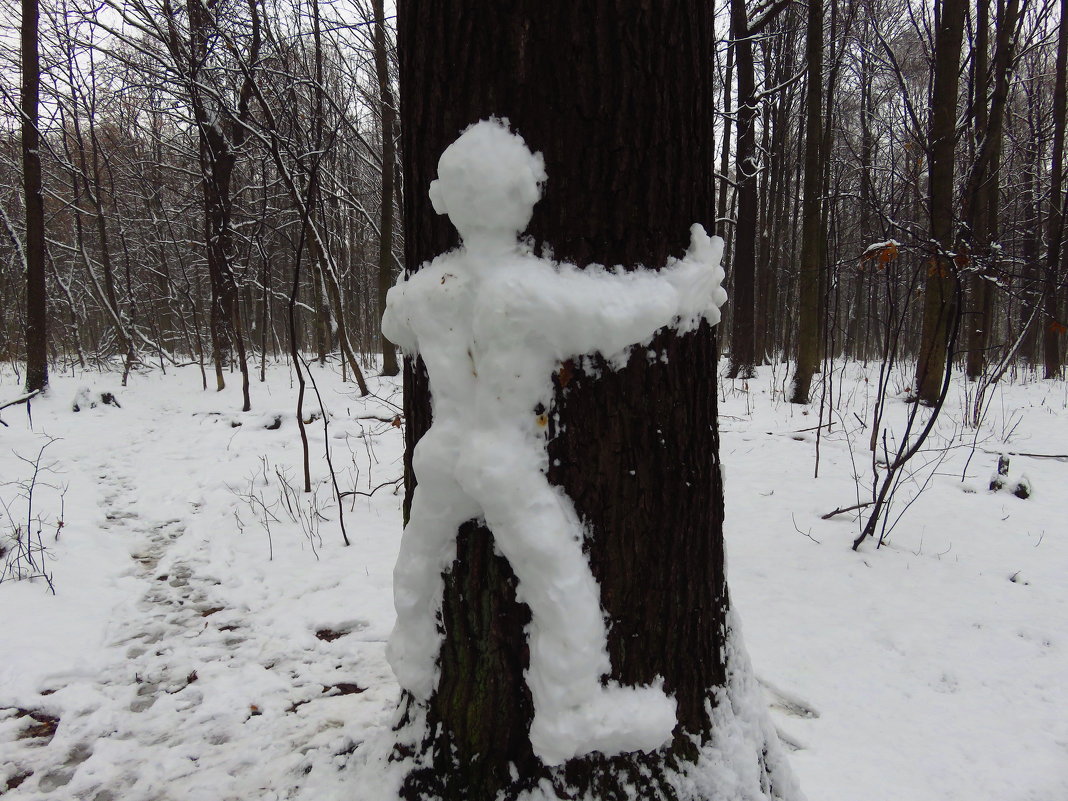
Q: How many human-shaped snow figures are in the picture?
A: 1